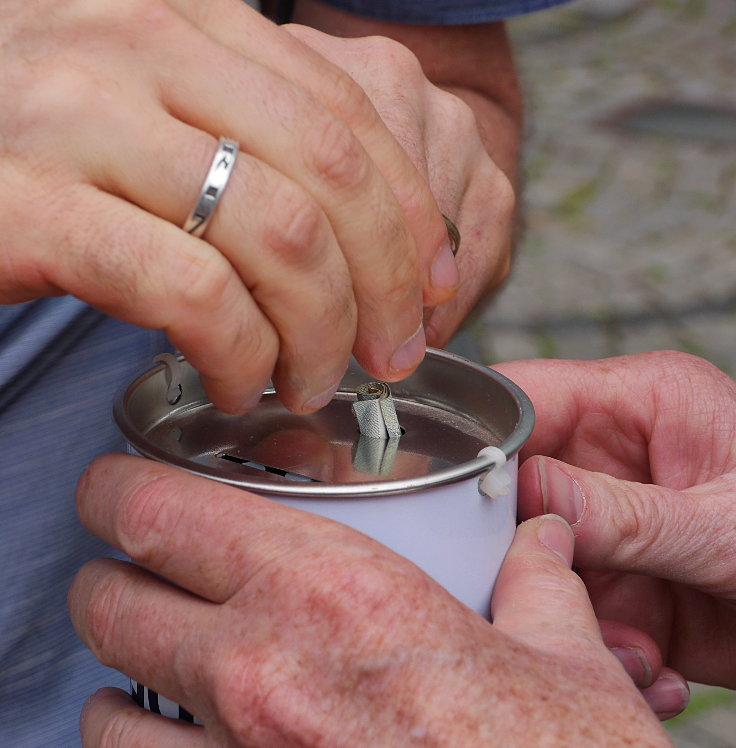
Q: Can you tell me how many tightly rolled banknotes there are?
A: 1